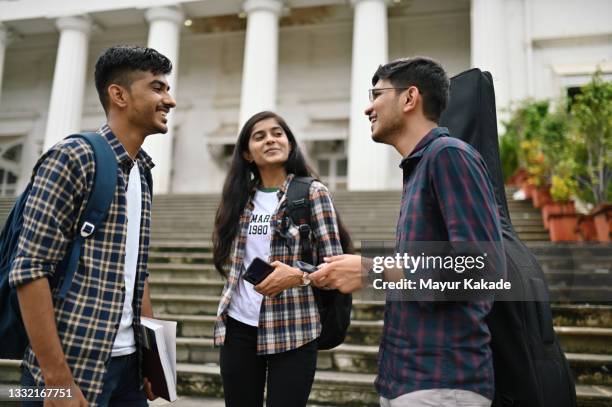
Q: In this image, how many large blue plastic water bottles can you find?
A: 0